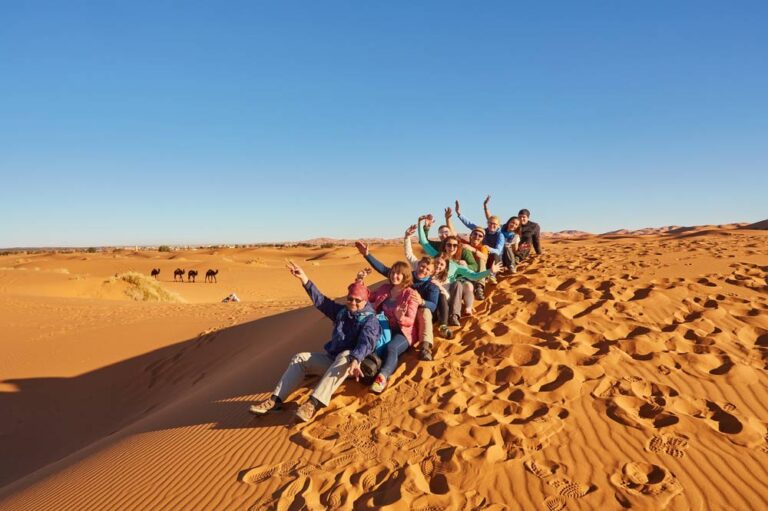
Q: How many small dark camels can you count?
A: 4